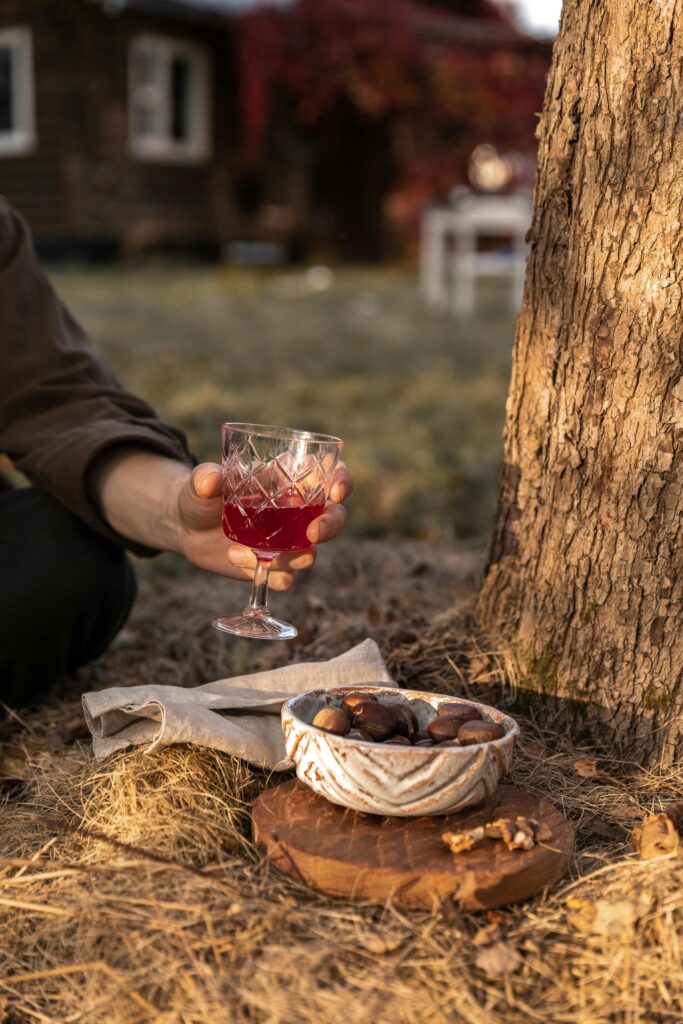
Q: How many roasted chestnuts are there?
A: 11